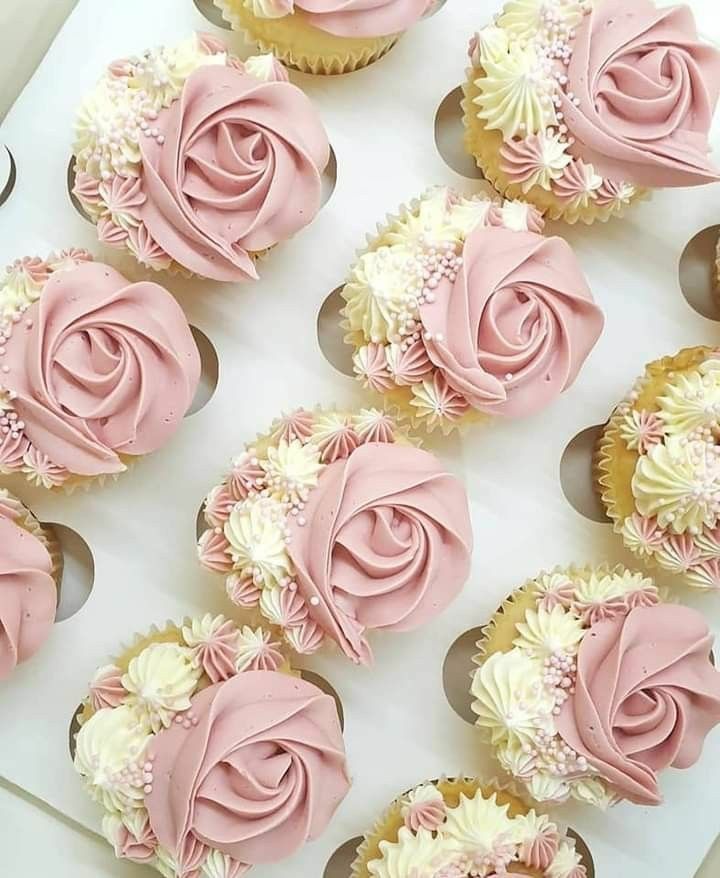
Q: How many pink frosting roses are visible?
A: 9